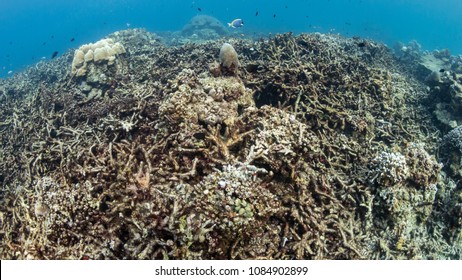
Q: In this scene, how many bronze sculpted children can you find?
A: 0